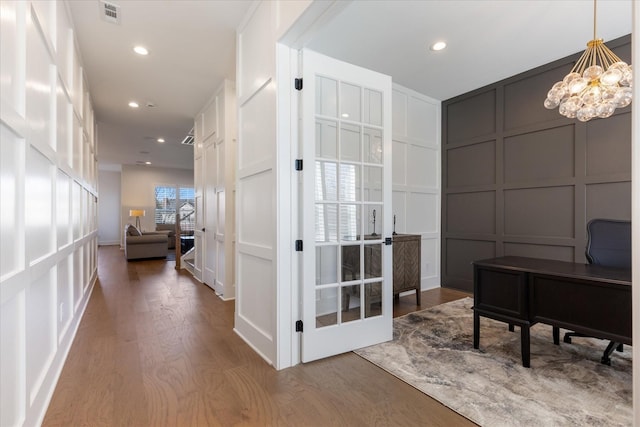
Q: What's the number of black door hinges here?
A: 4